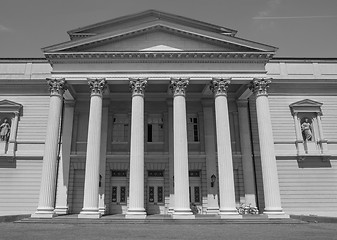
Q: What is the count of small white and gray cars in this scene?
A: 0